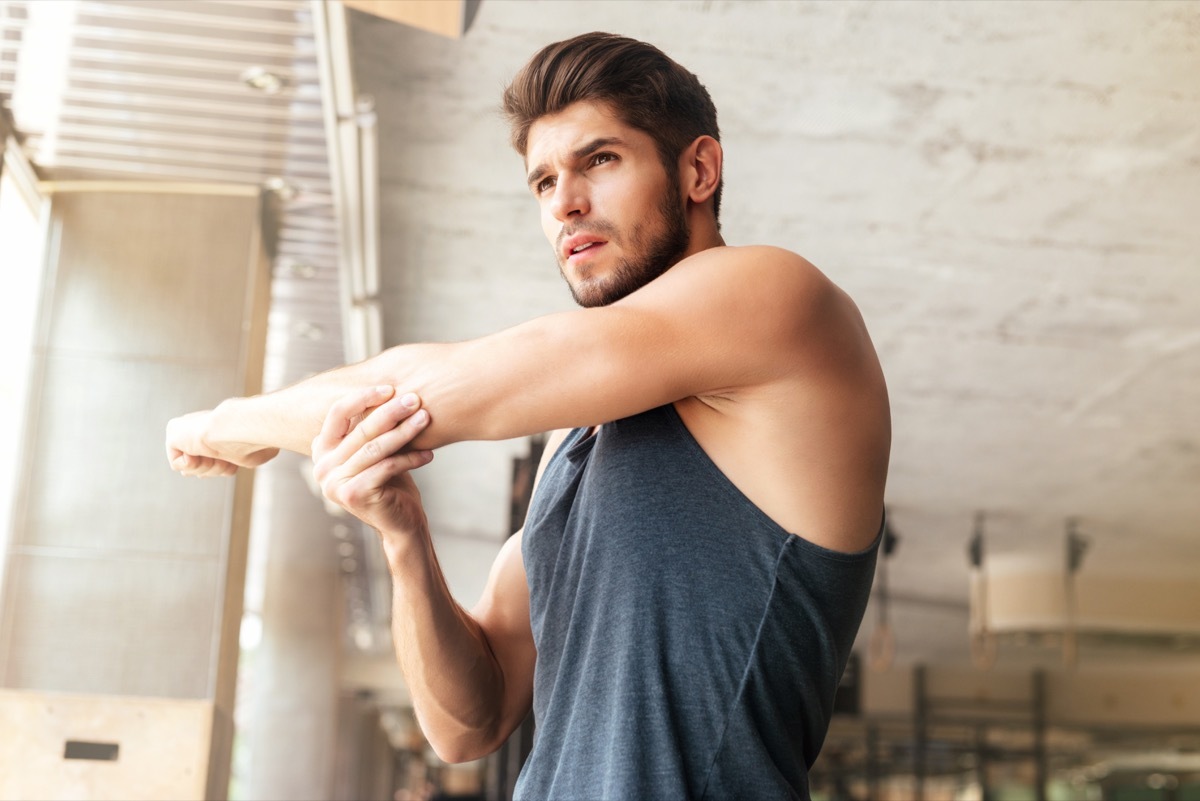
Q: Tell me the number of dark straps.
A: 3